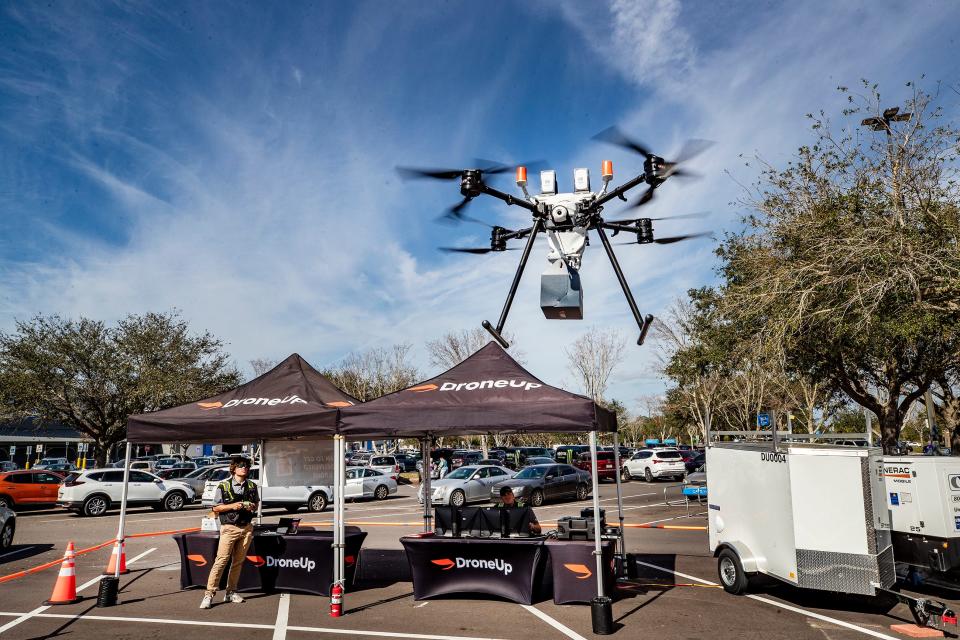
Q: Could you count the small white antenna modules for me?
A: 2